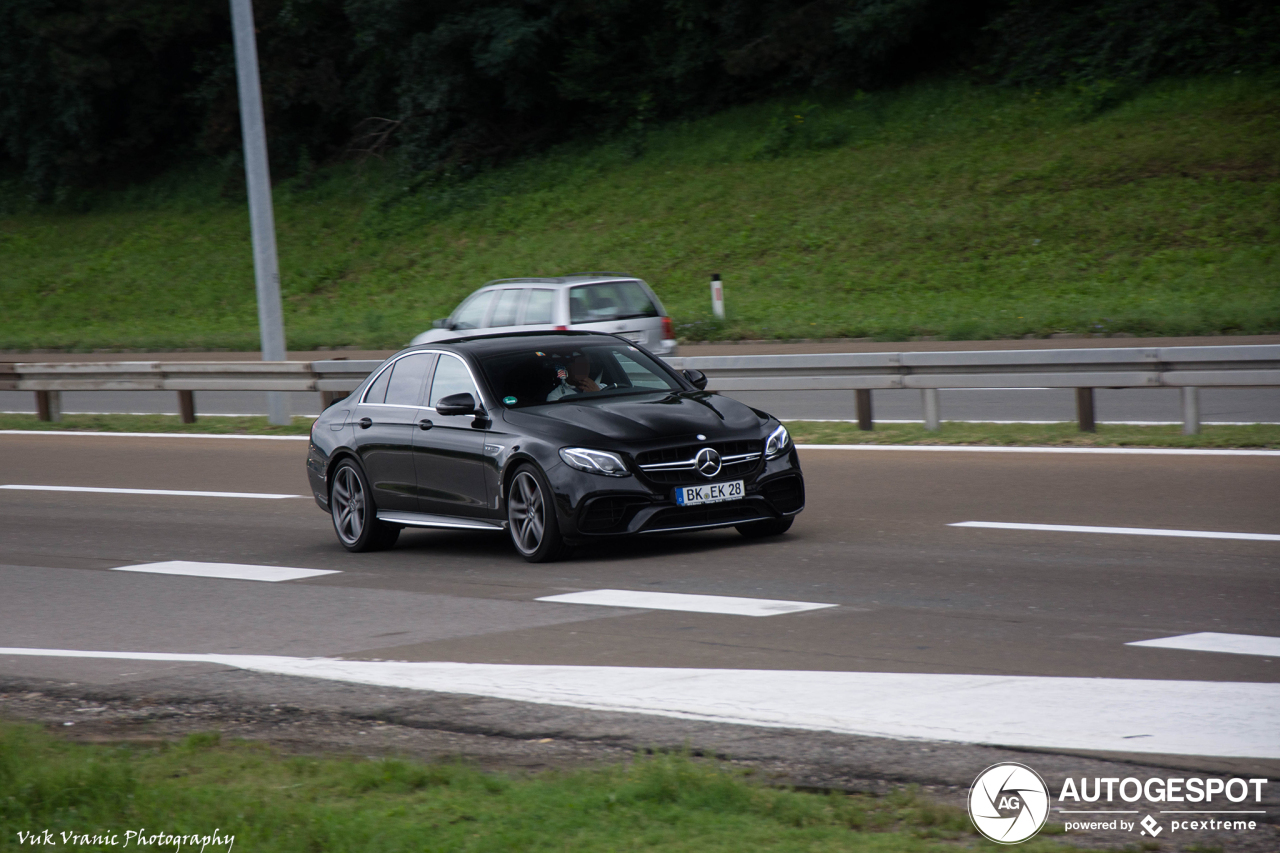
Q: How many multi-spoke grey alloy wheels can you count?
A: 2